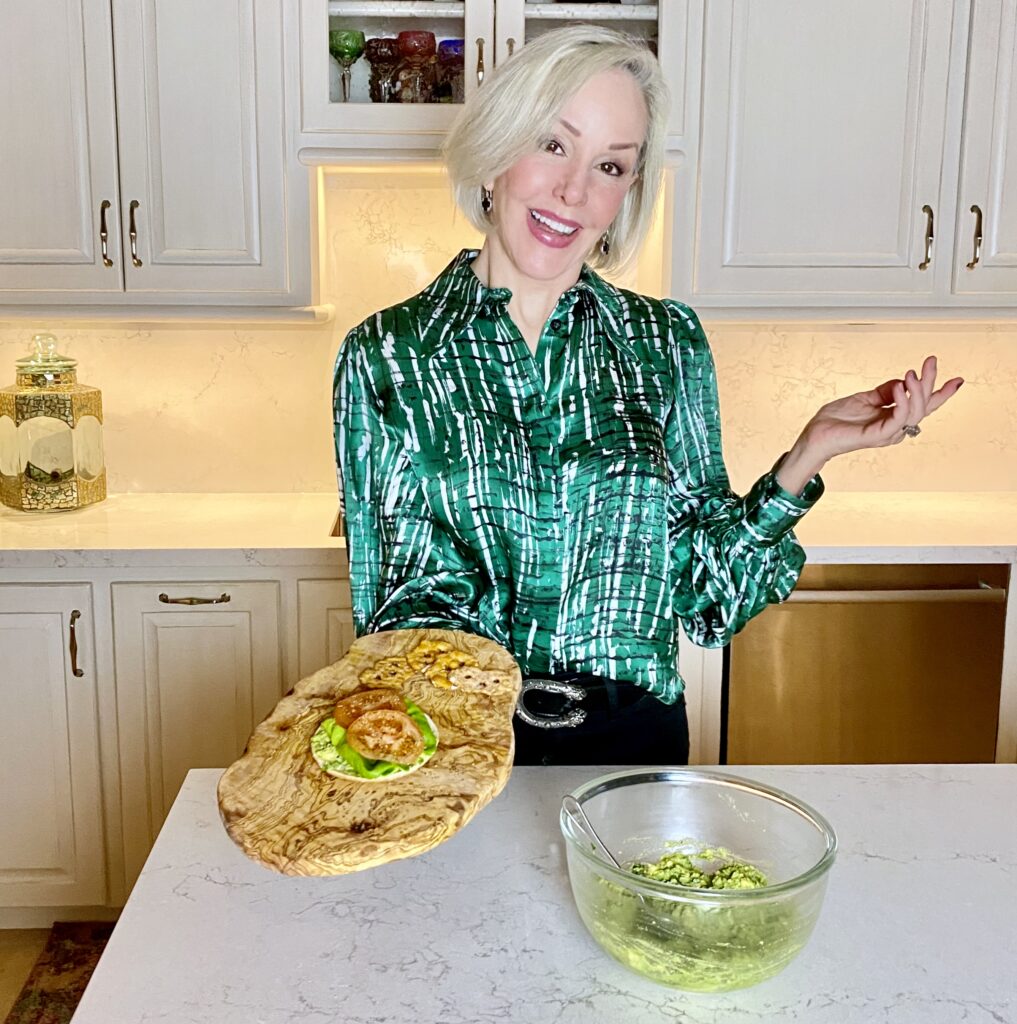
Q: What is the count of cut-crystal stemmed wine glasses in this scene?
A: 4